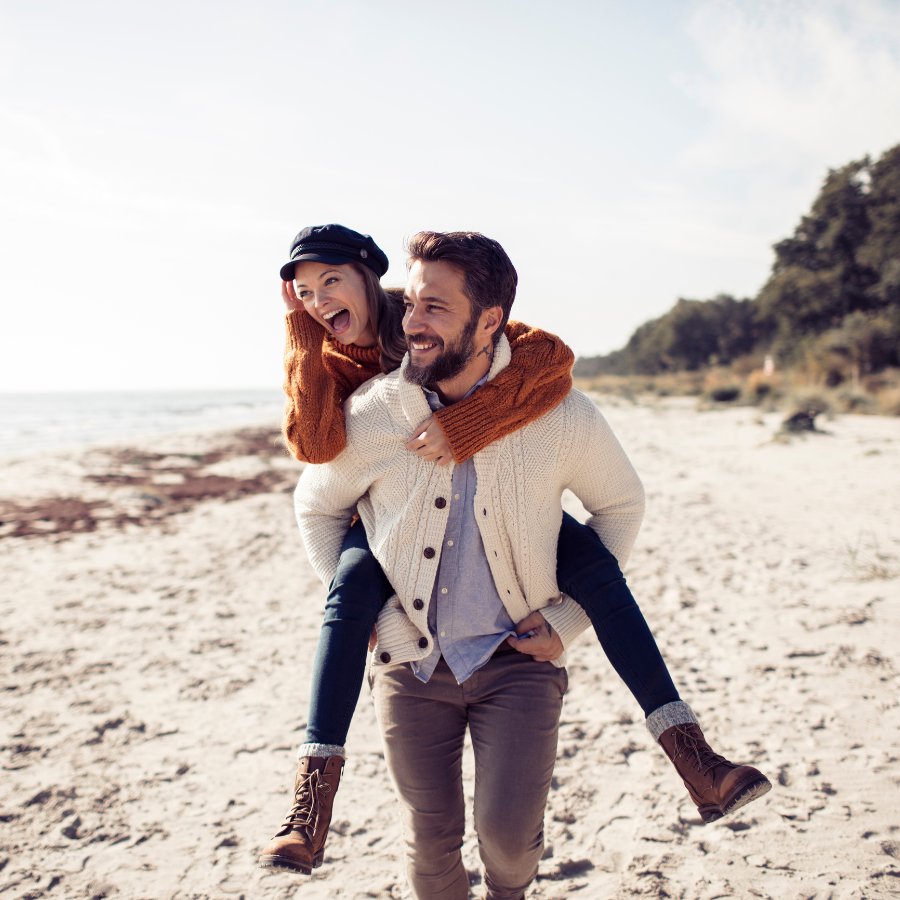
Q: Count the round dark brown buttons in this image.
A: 5